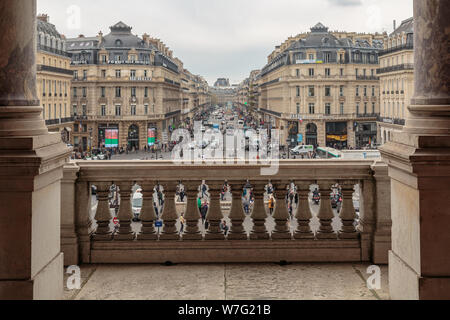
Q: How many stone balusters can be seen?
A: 12